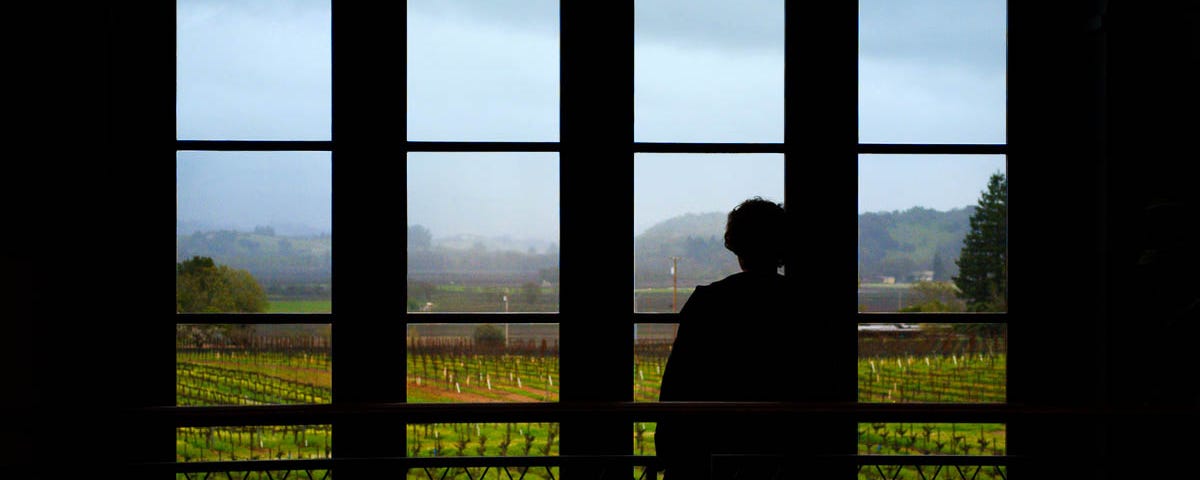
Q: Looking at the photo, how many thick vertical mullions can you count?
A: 3